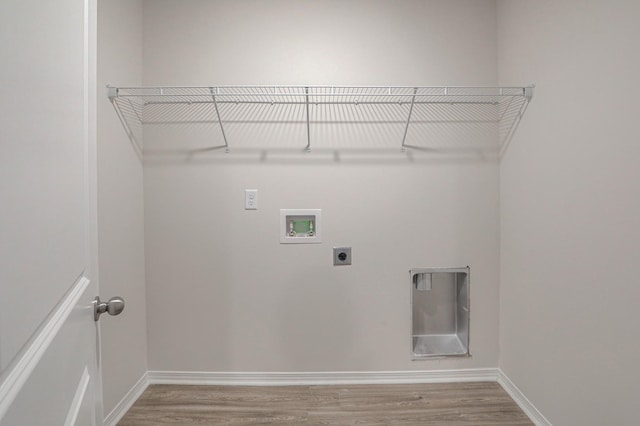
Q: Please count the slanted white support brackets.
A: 3